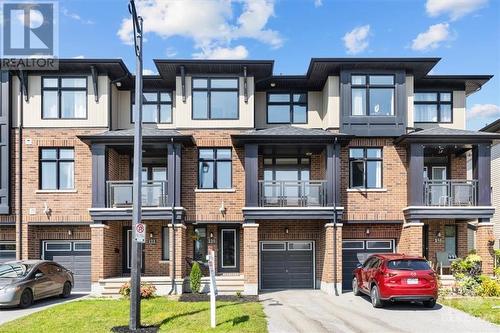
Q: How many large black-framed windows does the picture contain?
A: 9